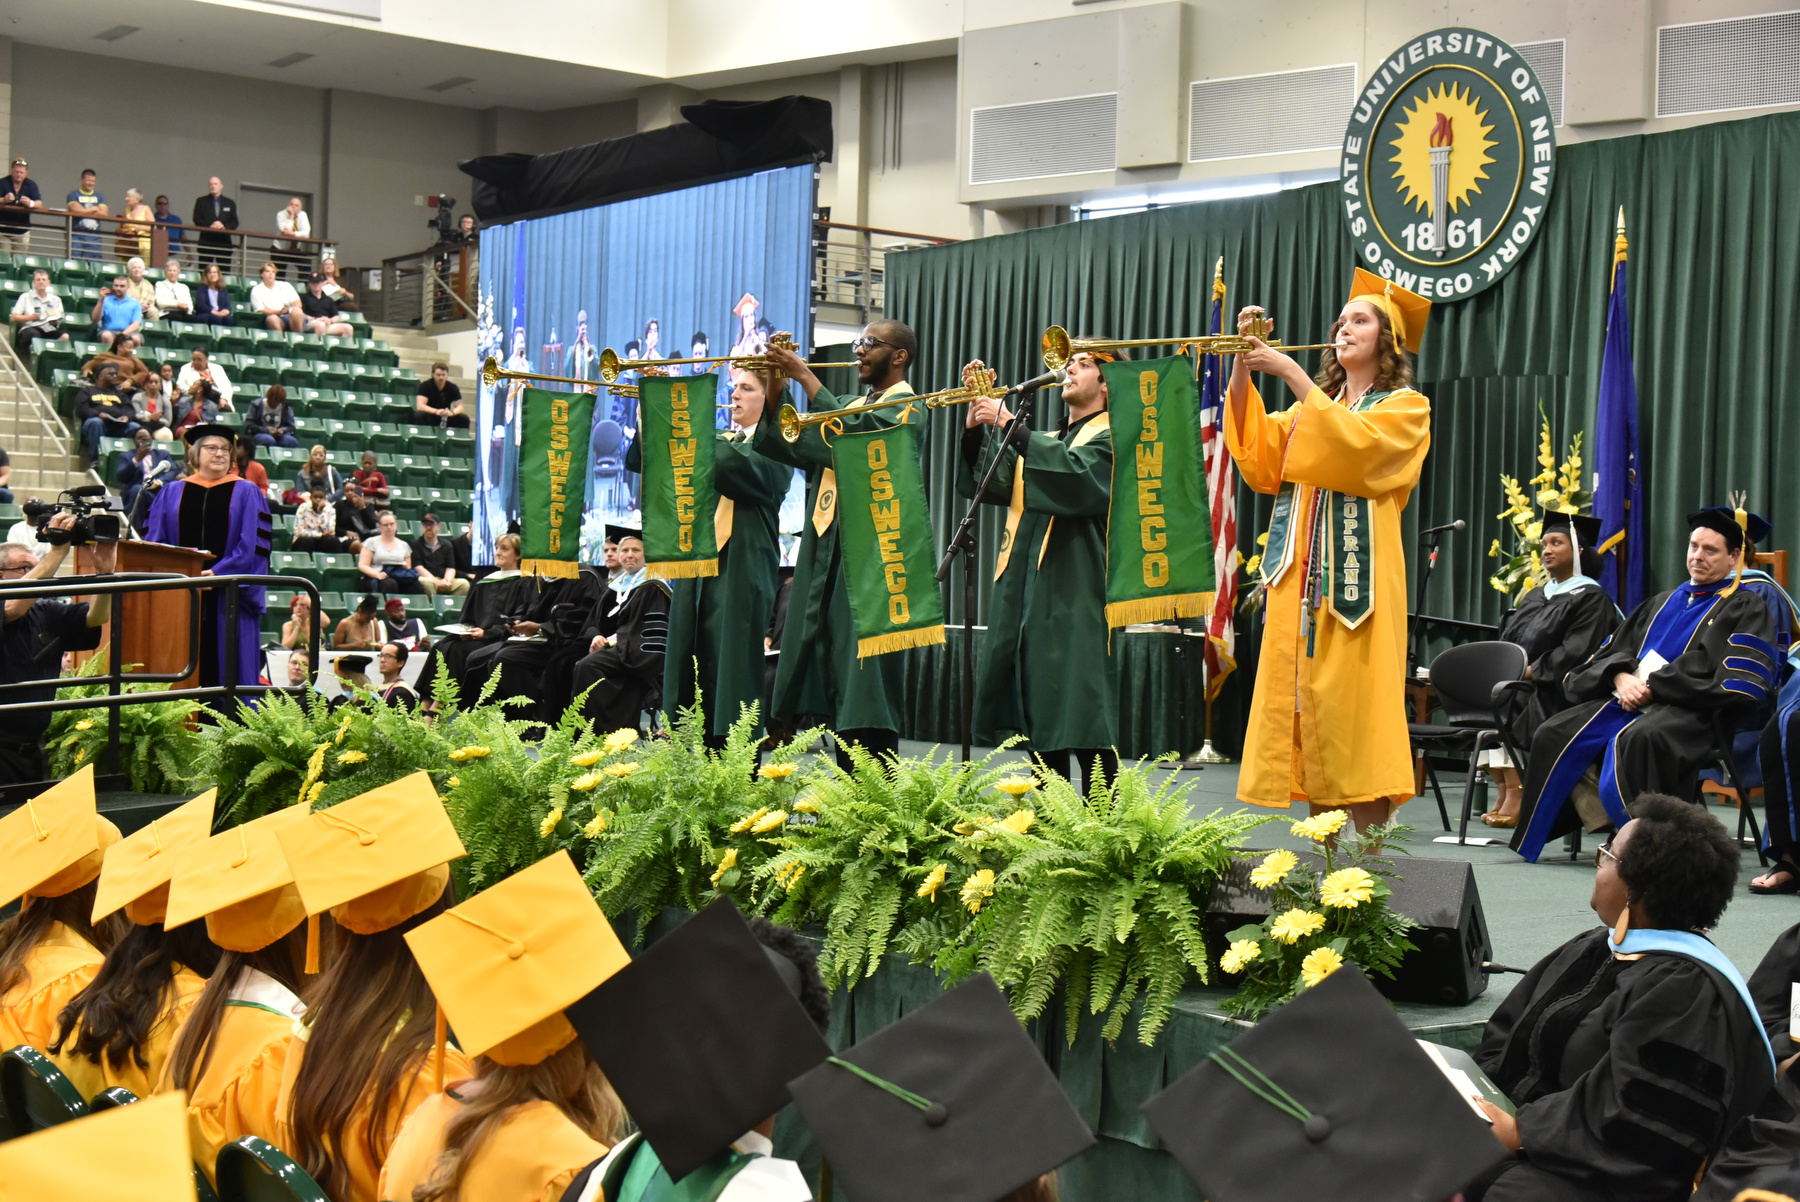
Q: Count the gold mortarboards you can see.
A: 7